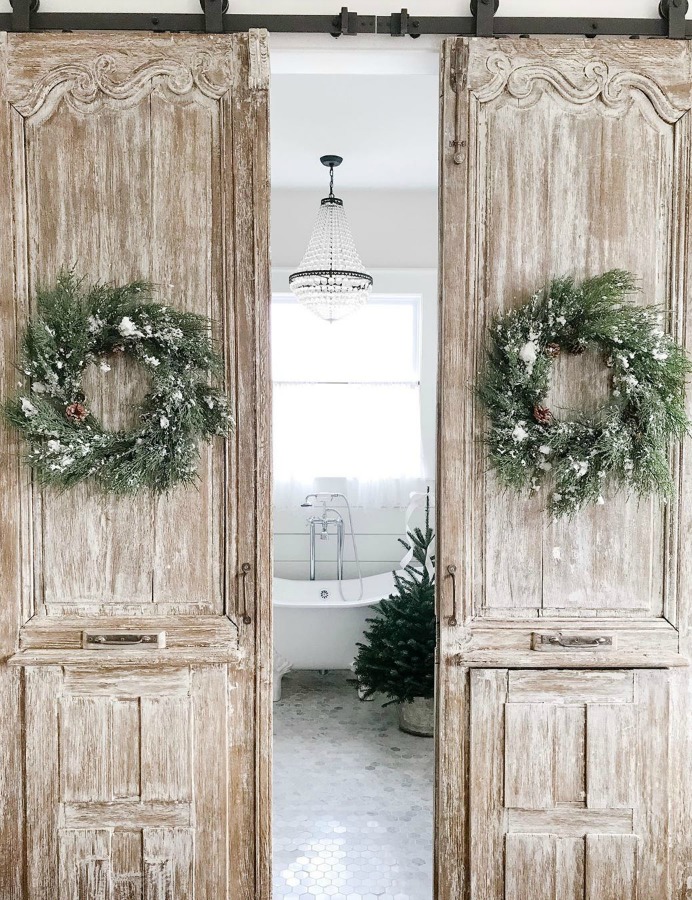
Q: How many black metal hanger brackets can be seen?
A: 4